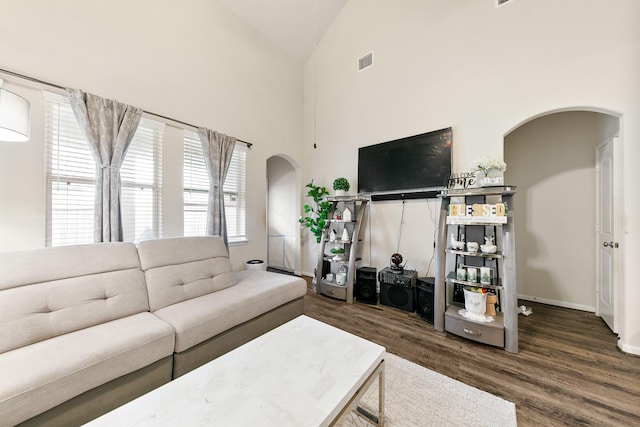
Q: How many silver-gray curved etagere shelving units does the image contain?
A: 2